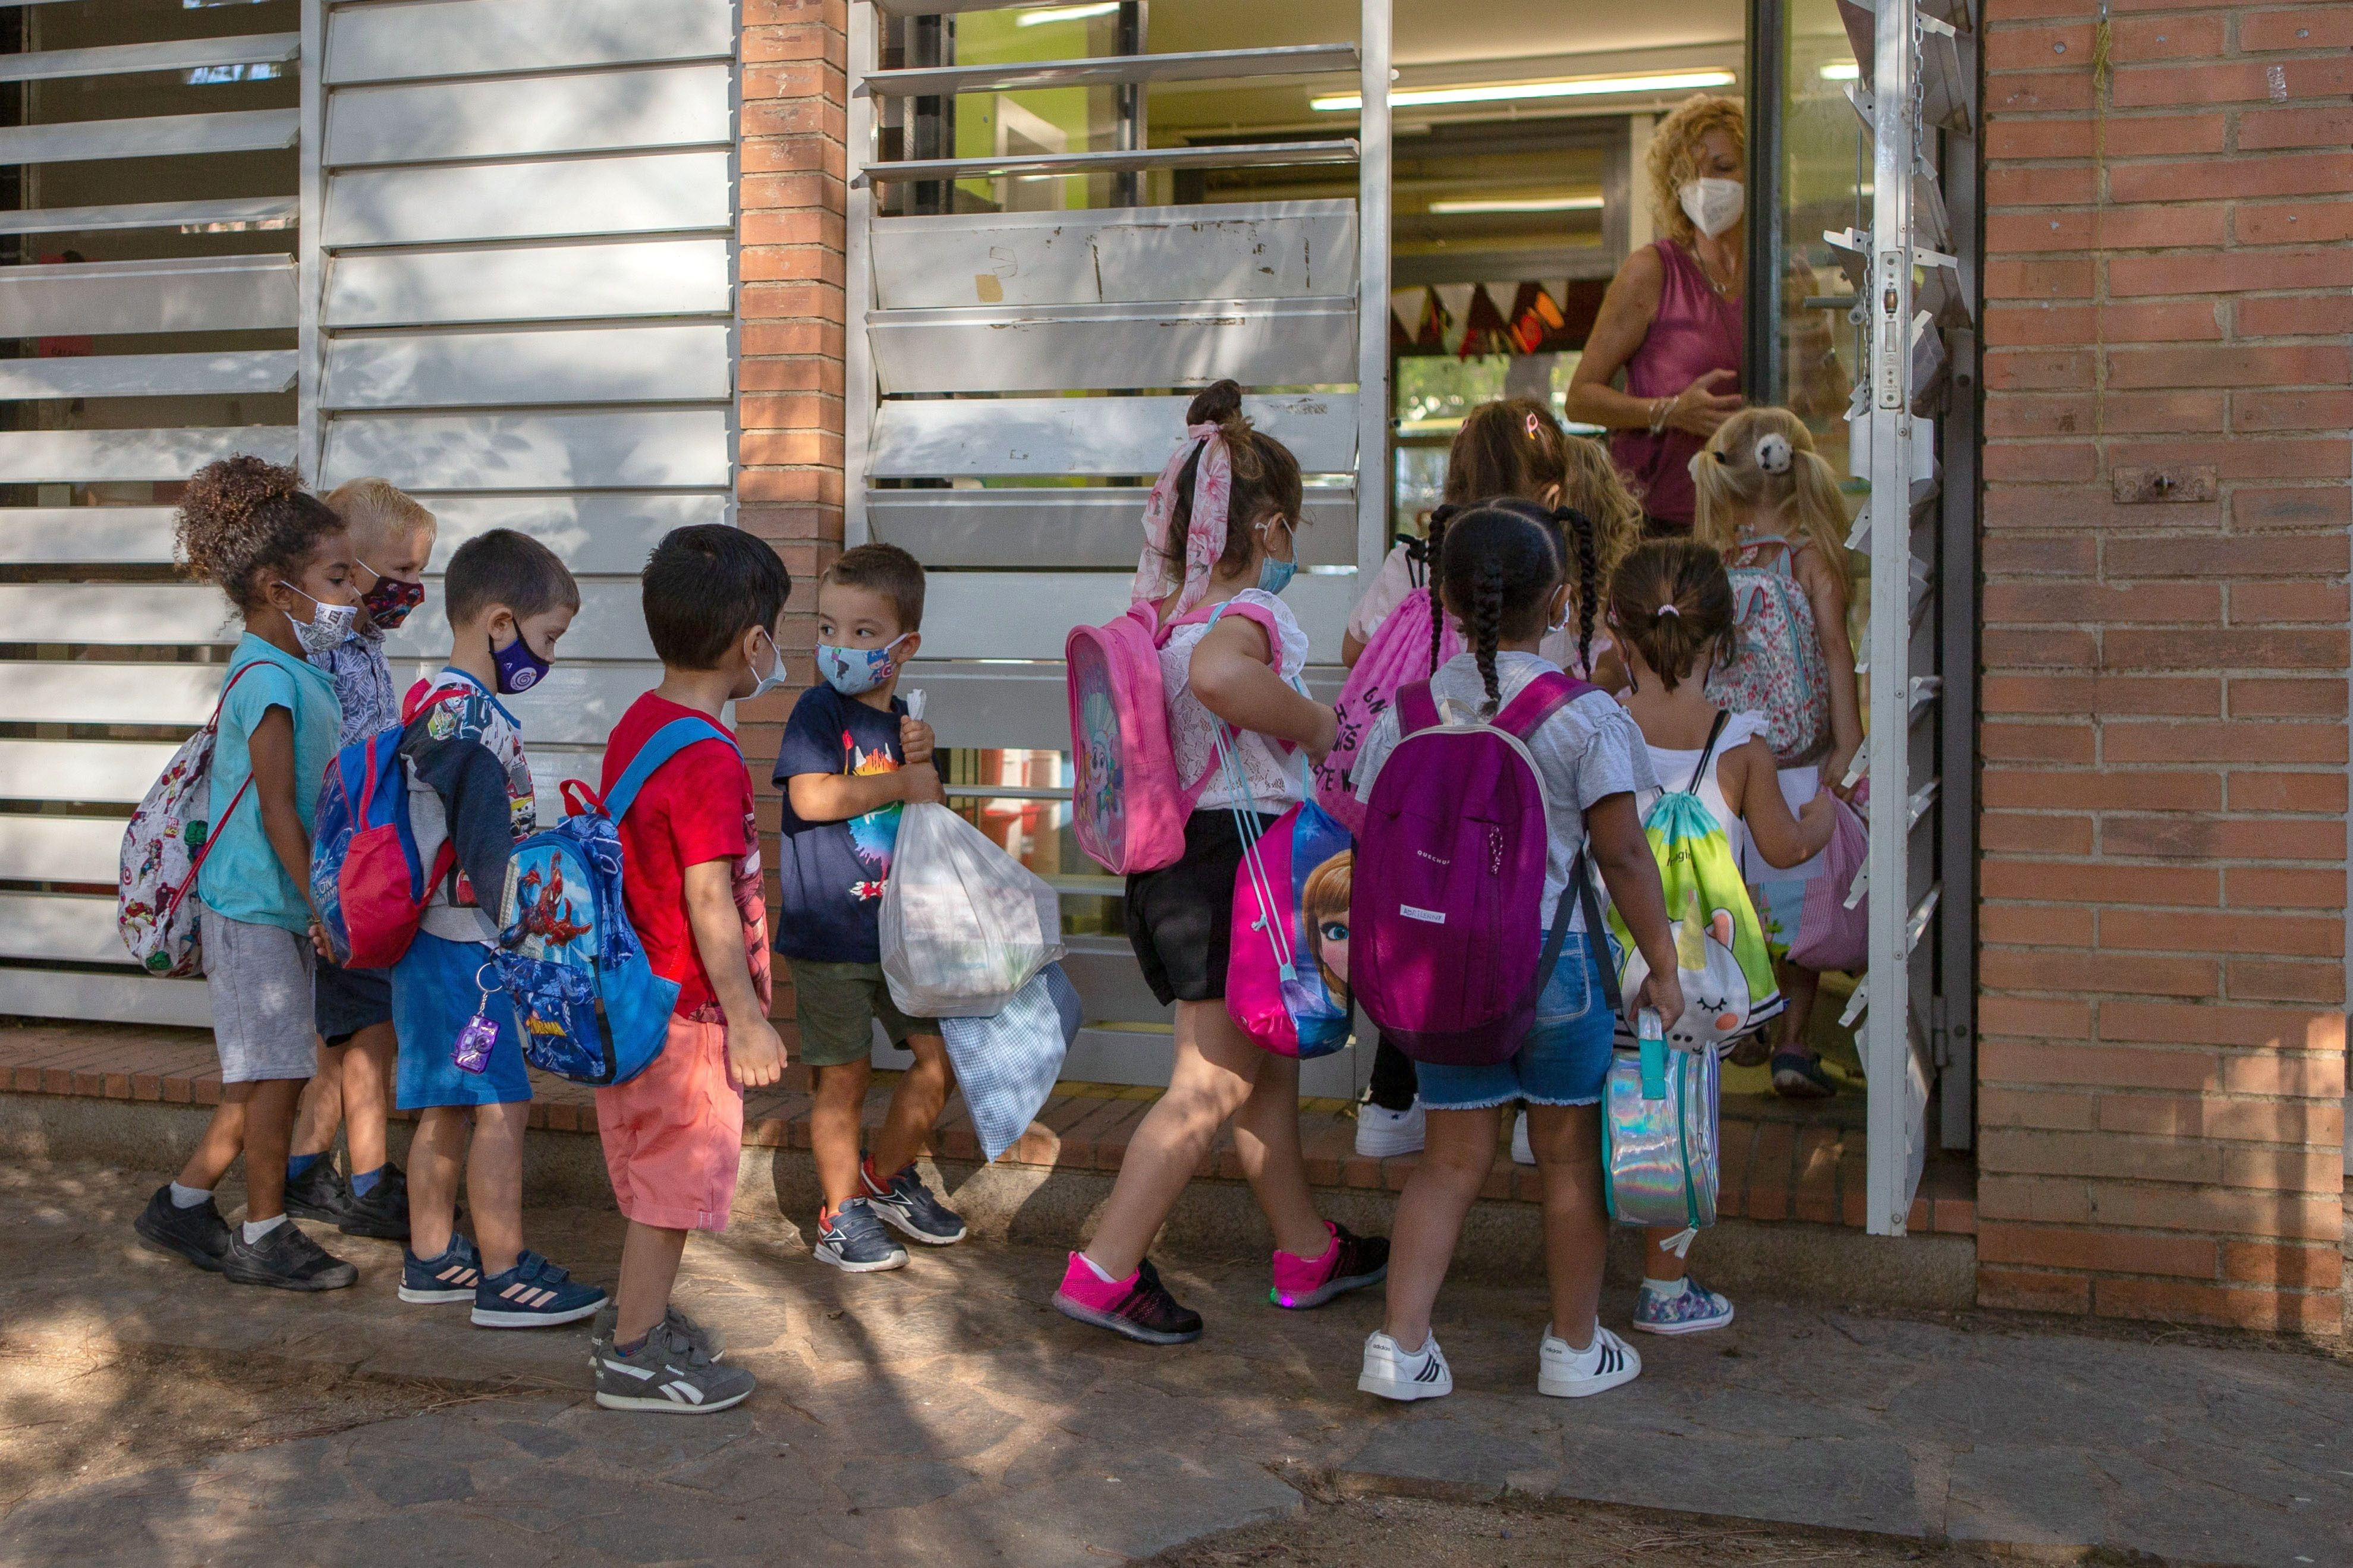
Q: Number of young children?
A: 11